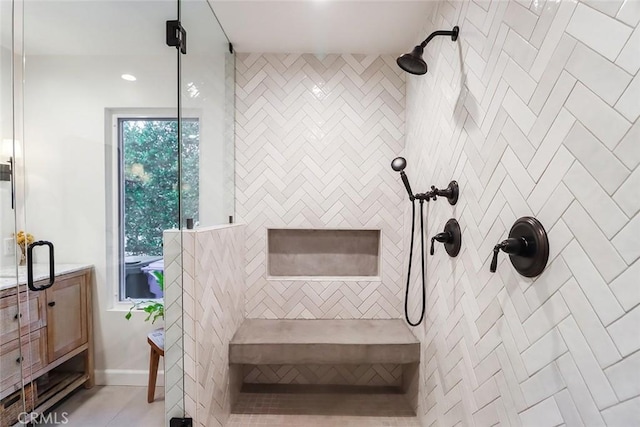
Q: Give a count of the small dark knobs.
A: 3